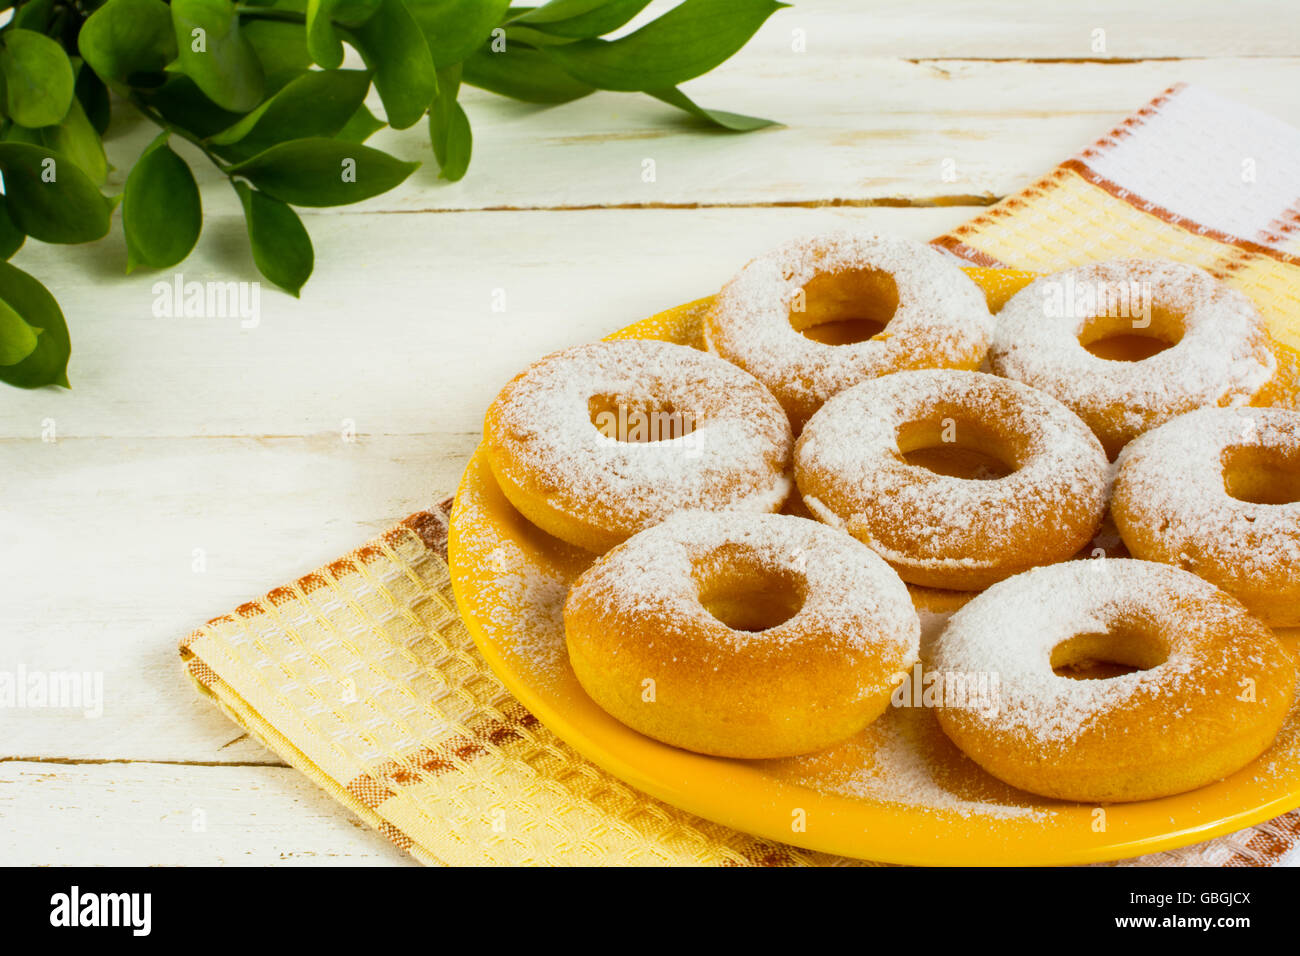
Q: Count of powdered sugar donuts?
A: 7